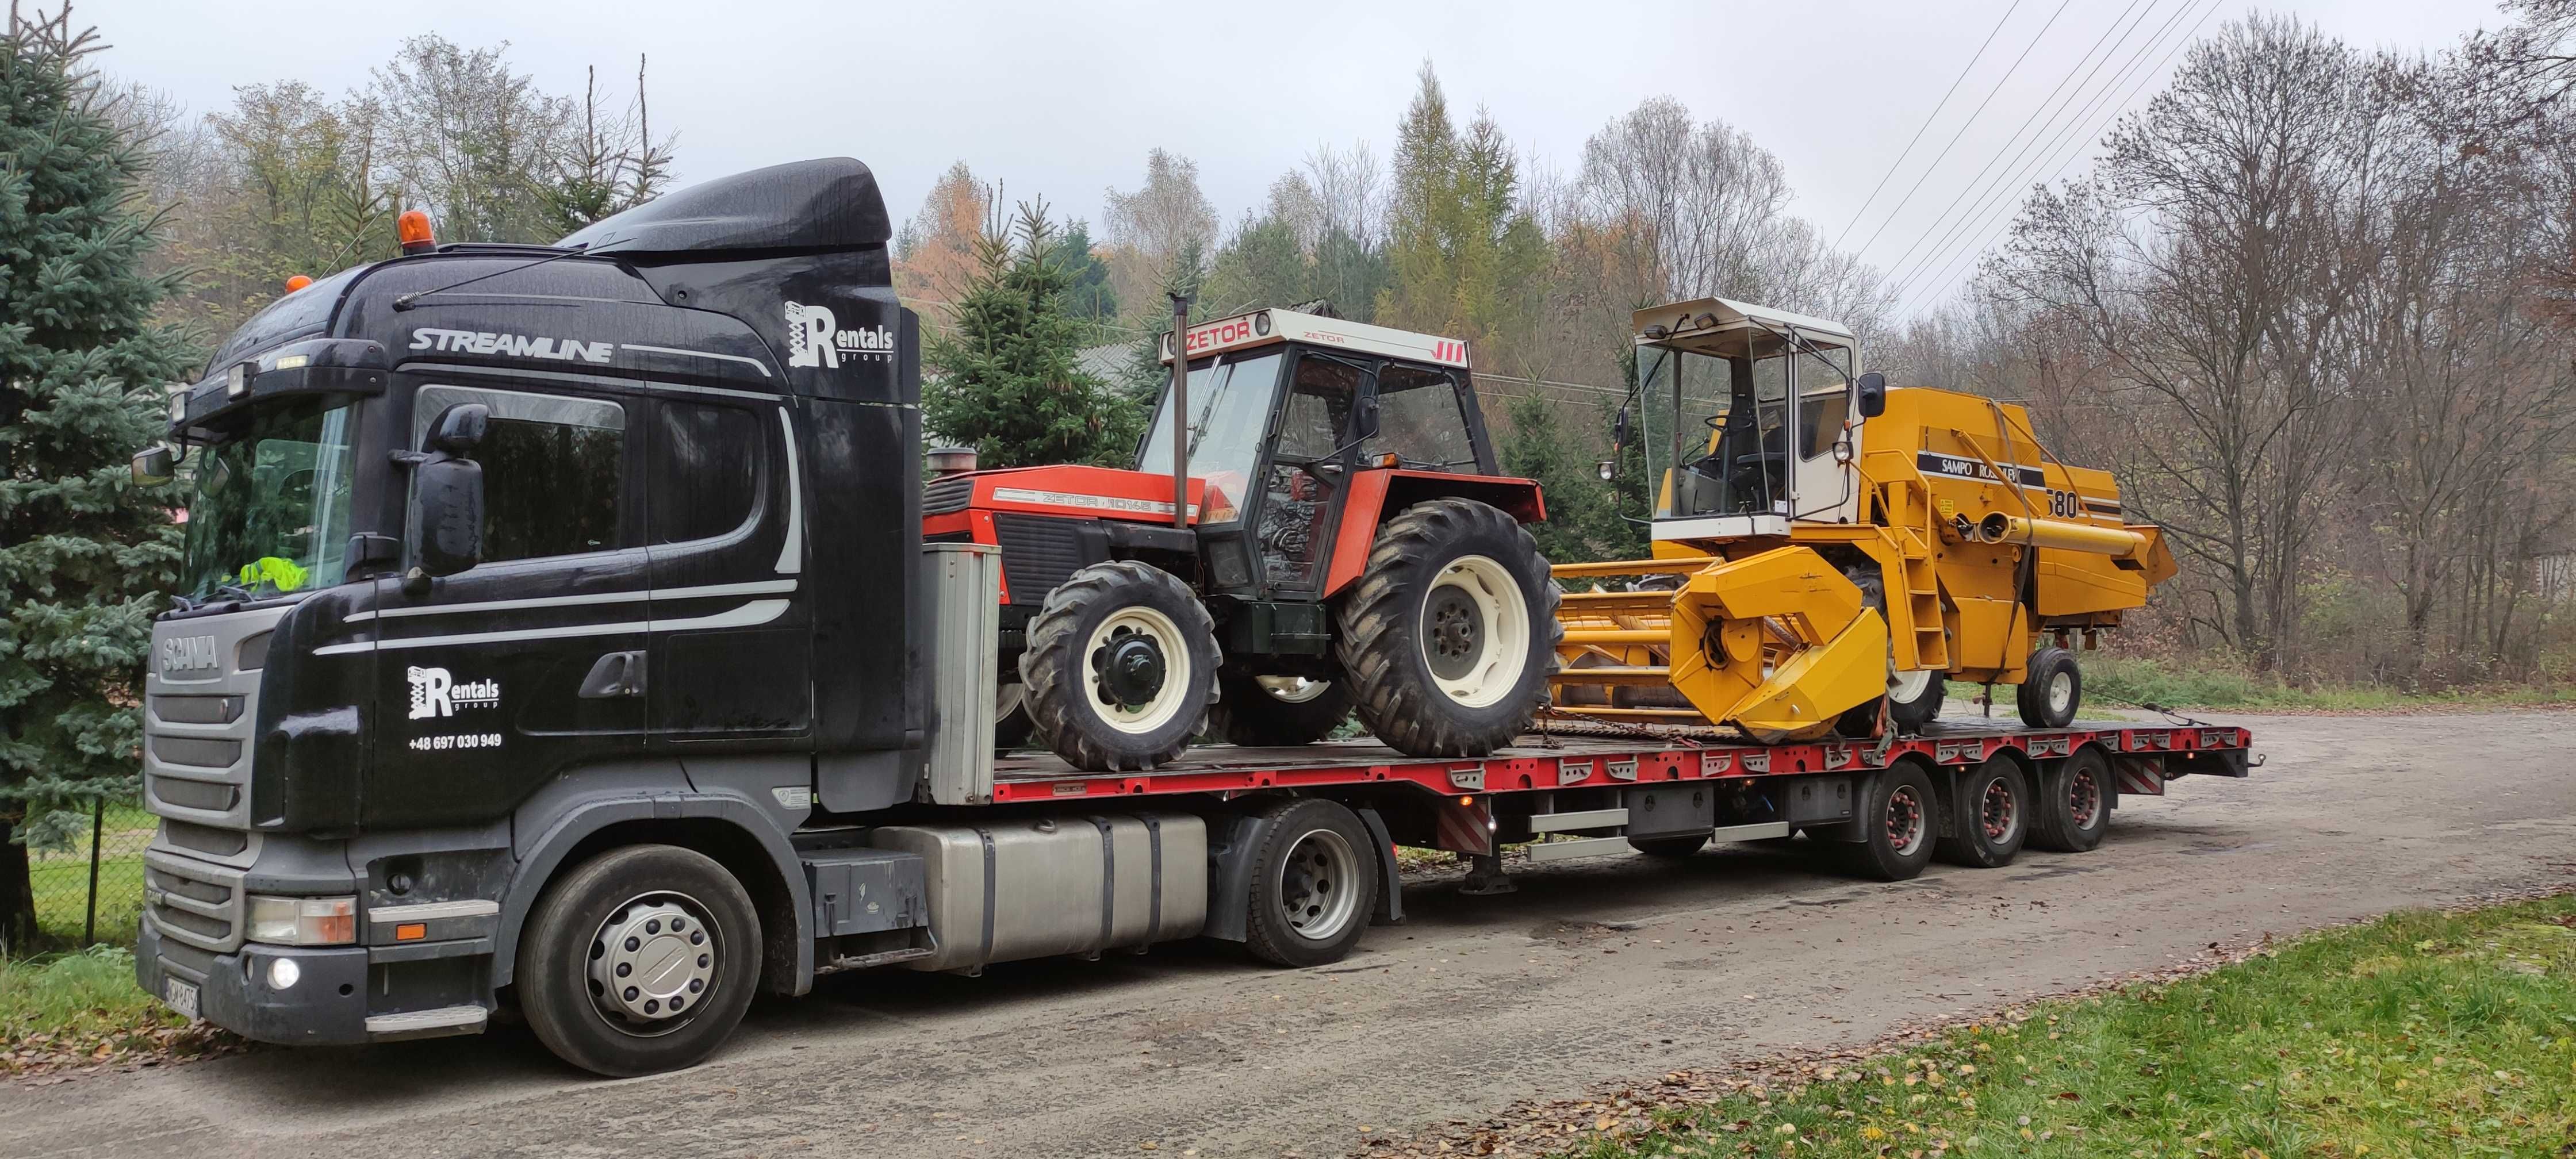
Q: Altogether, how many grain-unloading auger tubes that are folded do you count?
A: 1